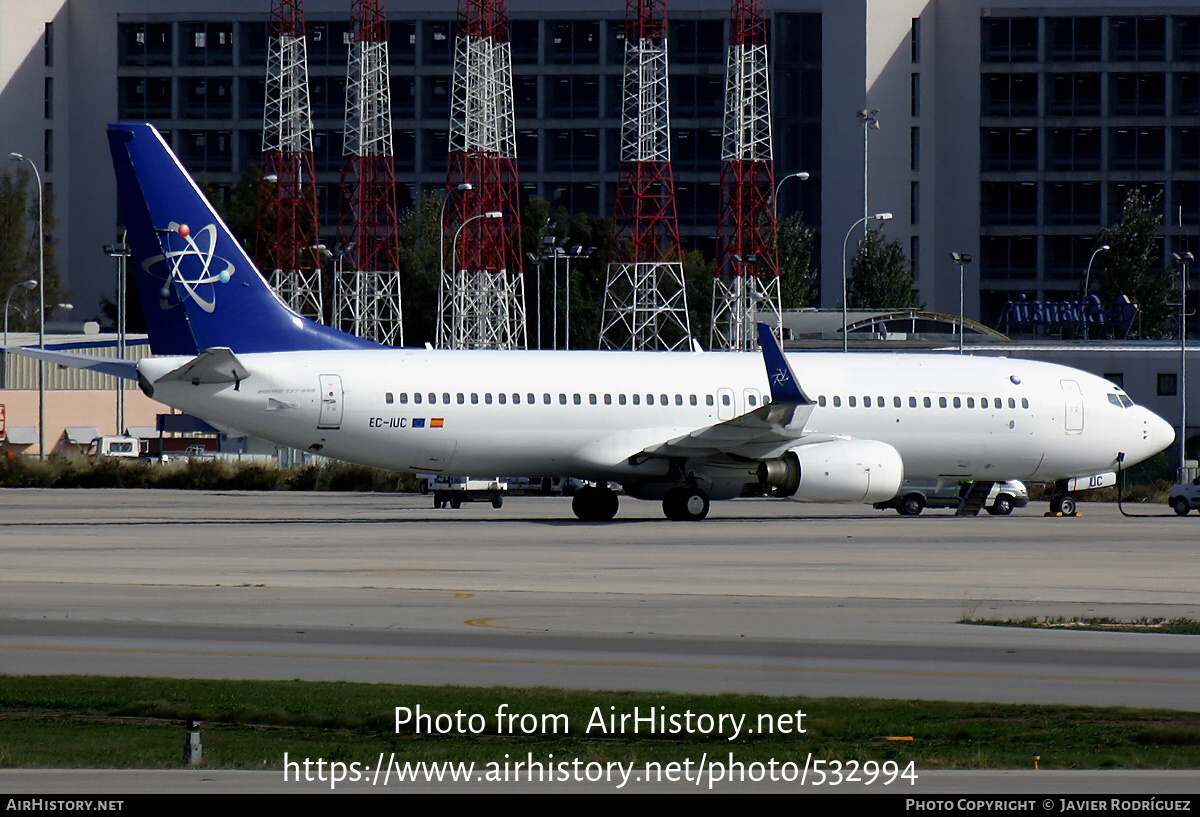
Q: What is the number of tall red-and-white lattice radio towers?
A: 5